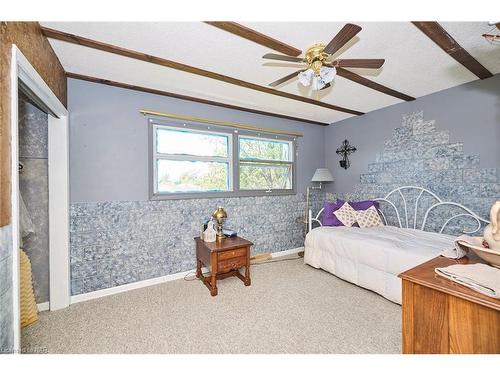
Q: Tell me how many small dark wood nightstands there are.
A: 1